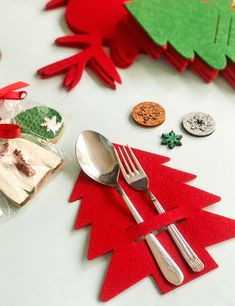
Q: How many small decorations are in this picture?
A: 3